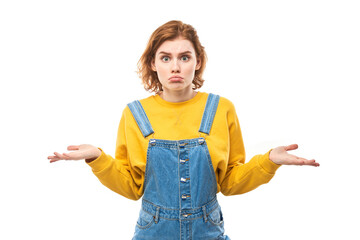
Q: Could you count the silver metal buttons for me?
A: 7